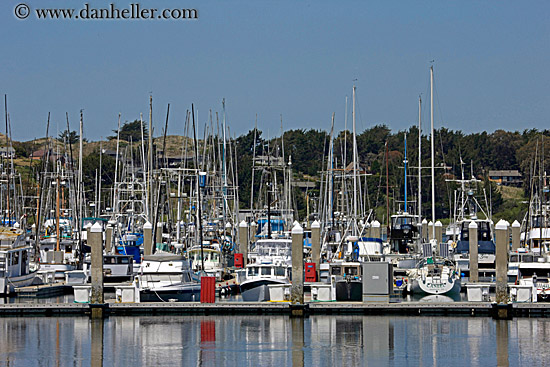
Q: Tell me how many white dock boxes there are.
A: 6